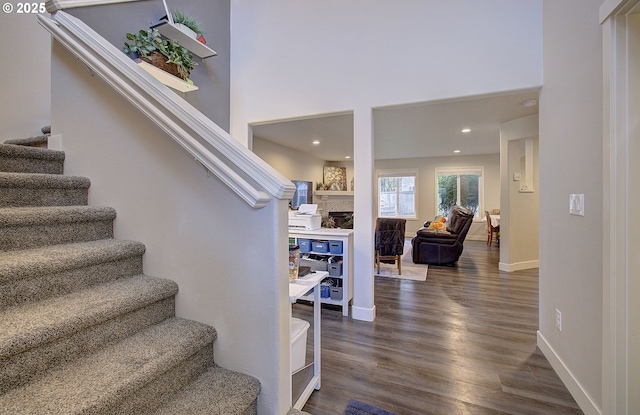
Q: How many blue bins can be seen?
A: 4